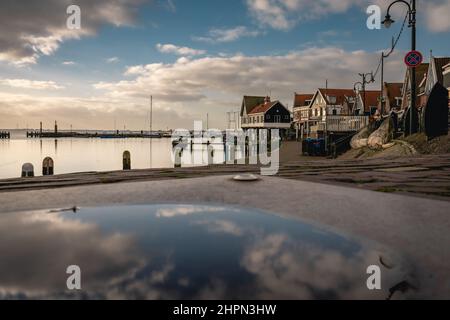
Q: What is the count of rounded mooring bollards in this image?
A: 3